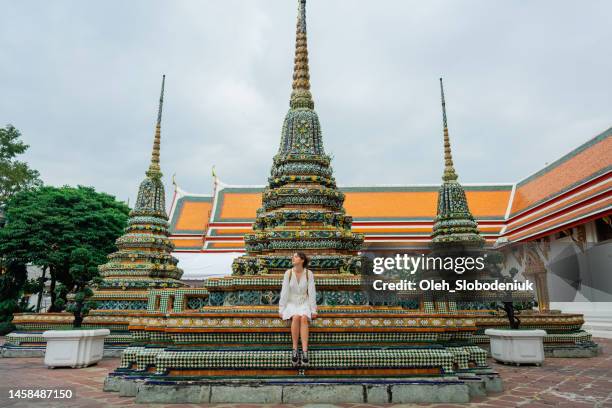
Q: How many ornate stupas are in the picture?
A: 3